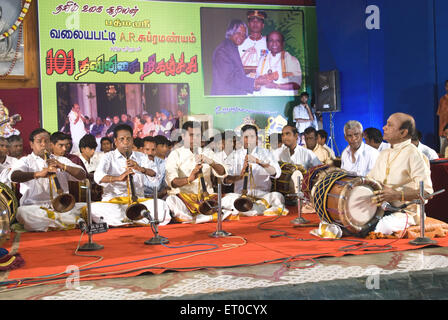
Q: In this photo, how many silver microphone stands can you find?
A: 5